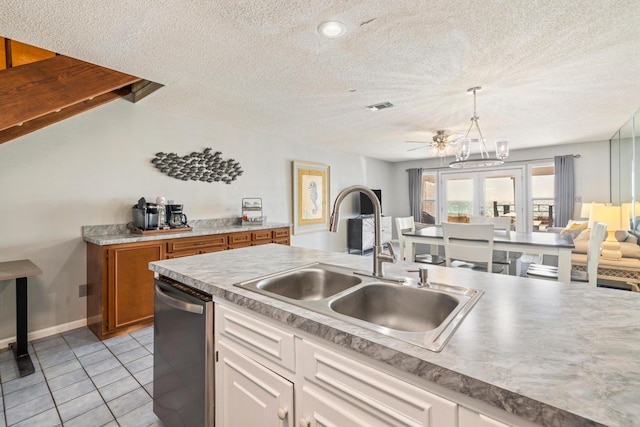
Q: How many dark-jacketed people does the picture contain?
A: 0